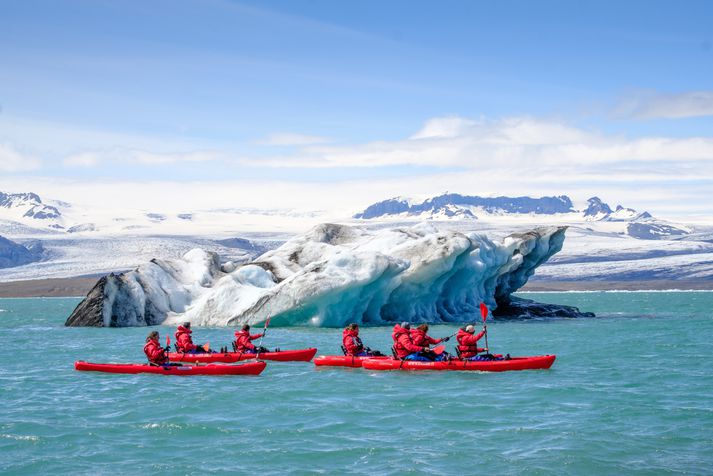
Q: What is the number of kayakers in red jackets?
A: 7